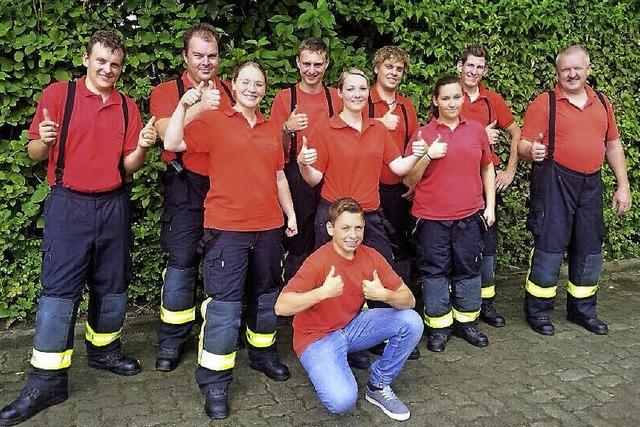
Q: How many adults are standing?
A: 9